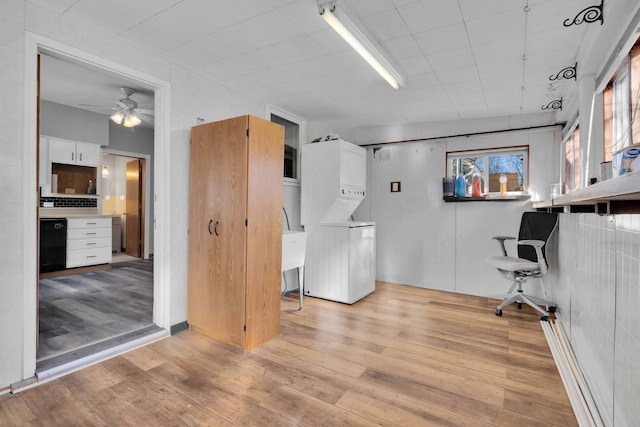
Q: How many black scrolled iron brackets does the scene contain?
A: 3